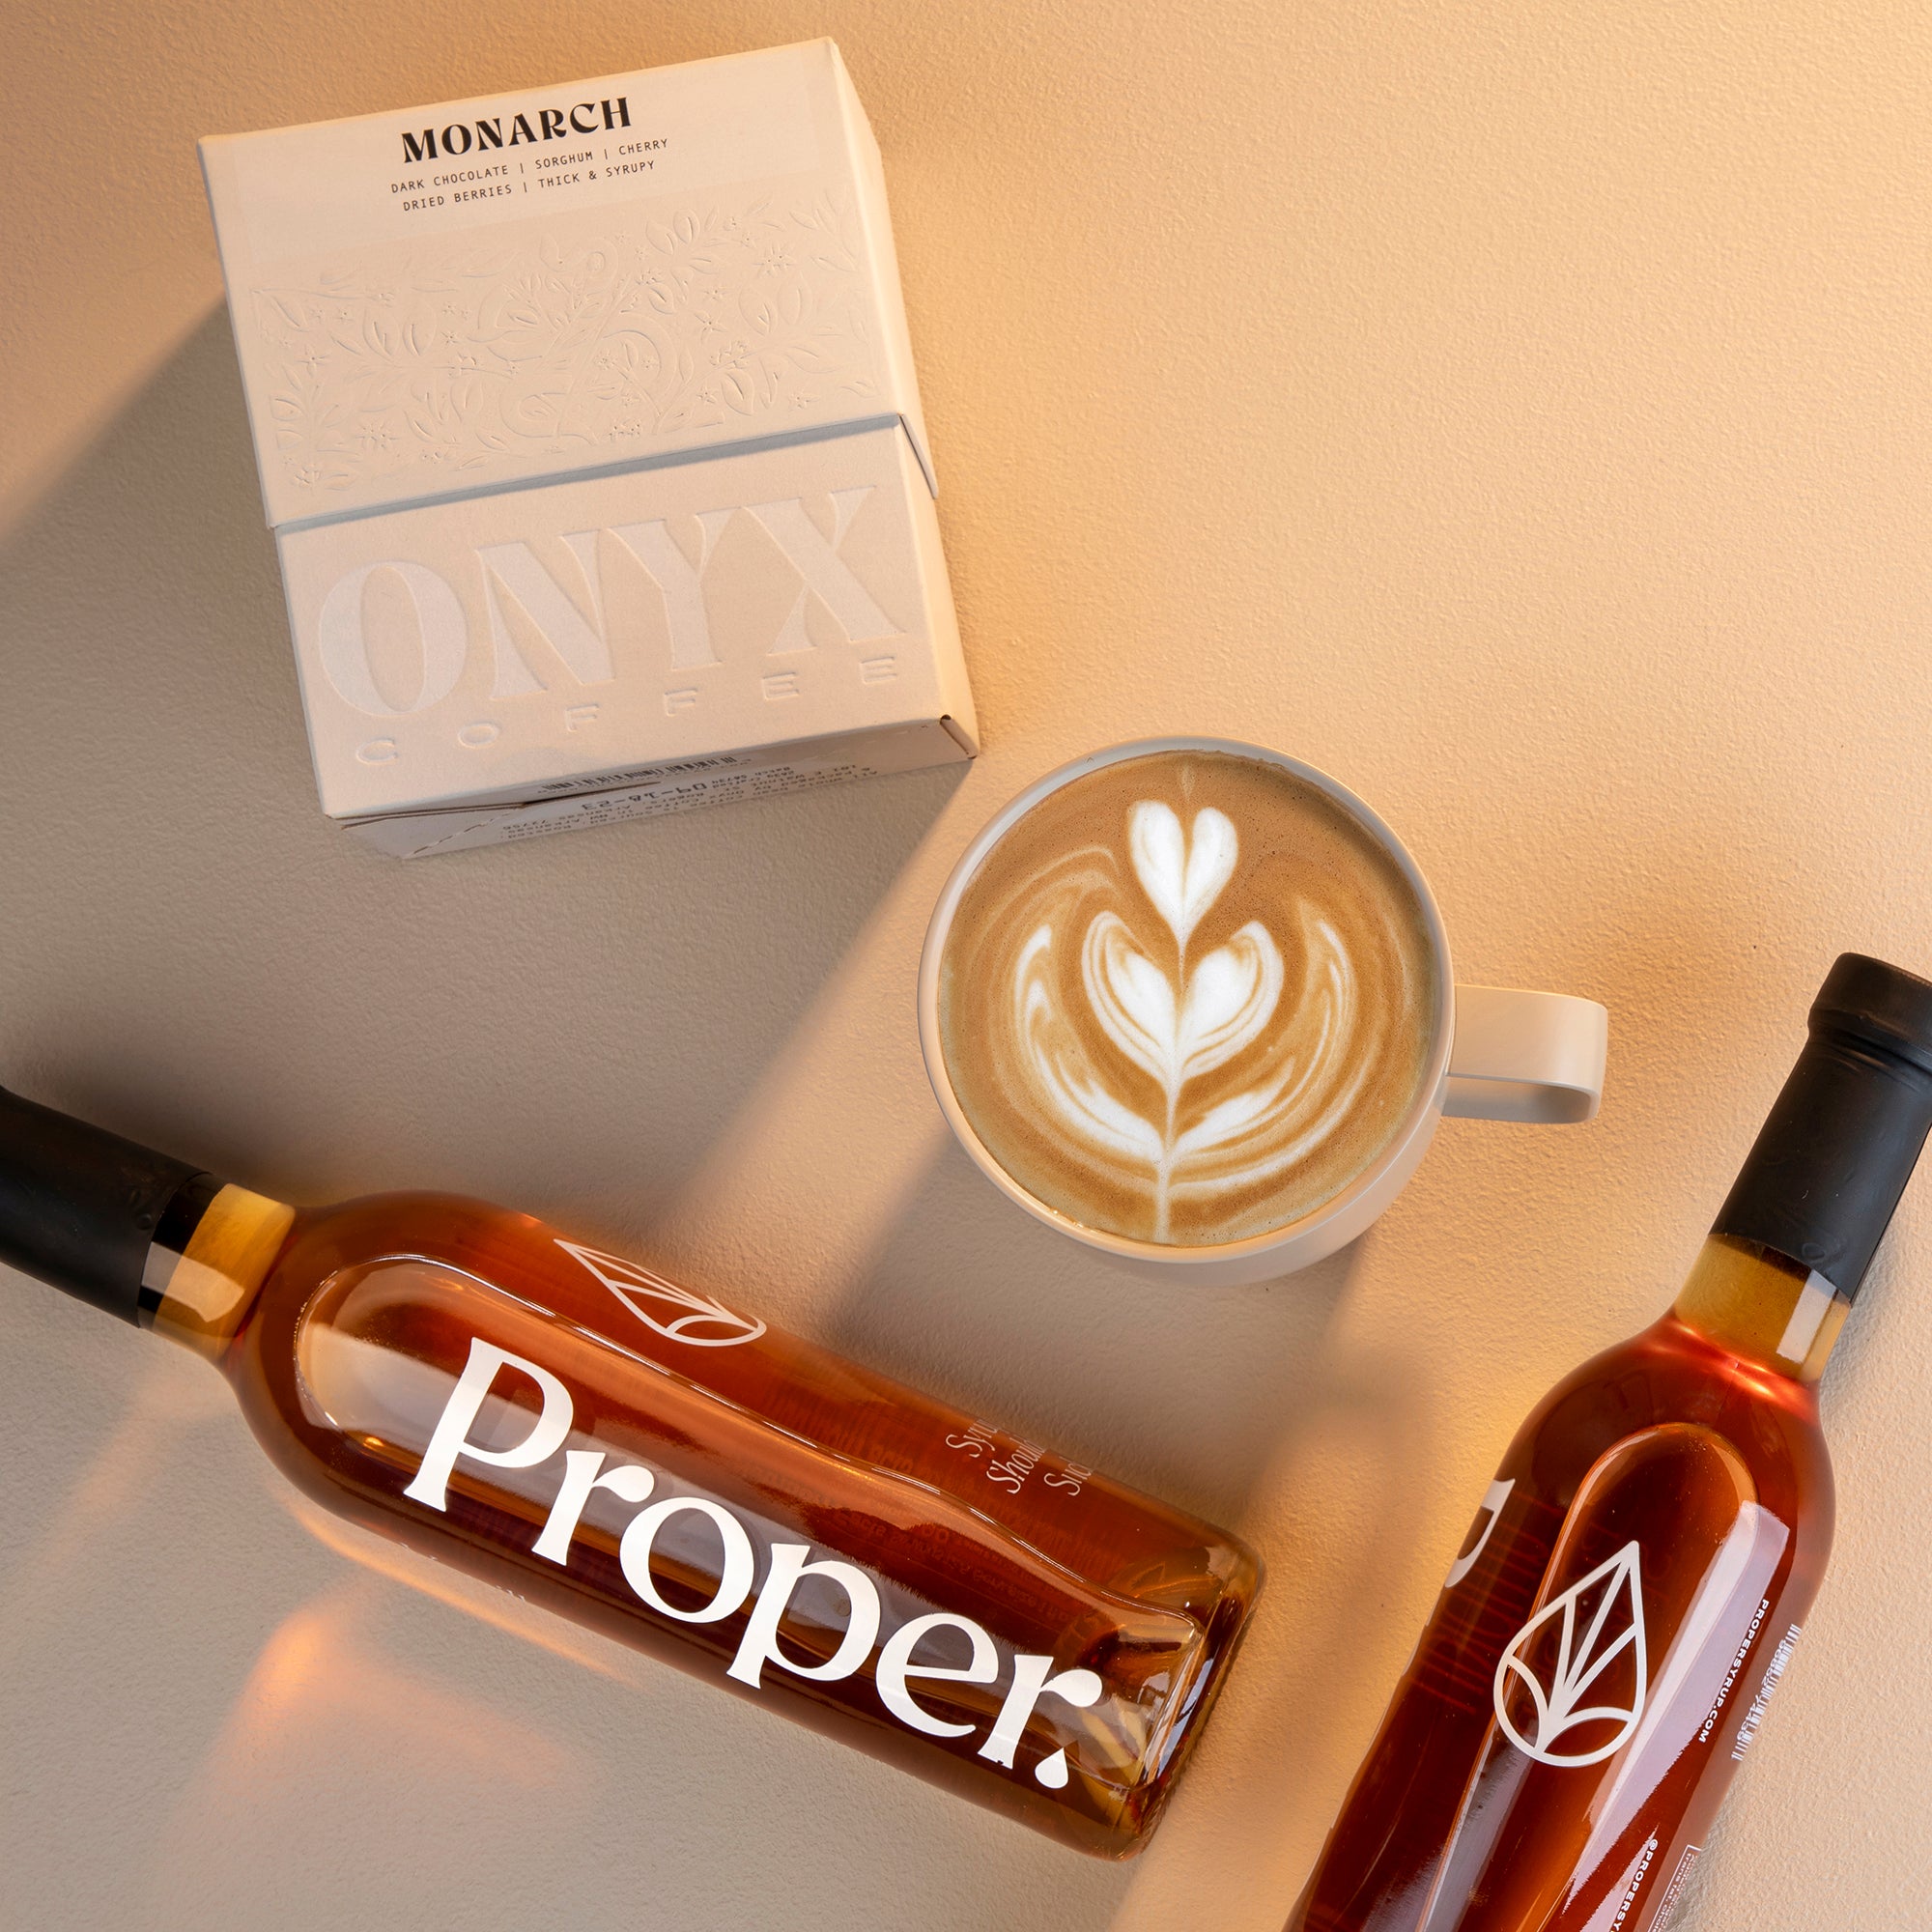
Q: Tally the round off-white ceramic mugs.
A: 1